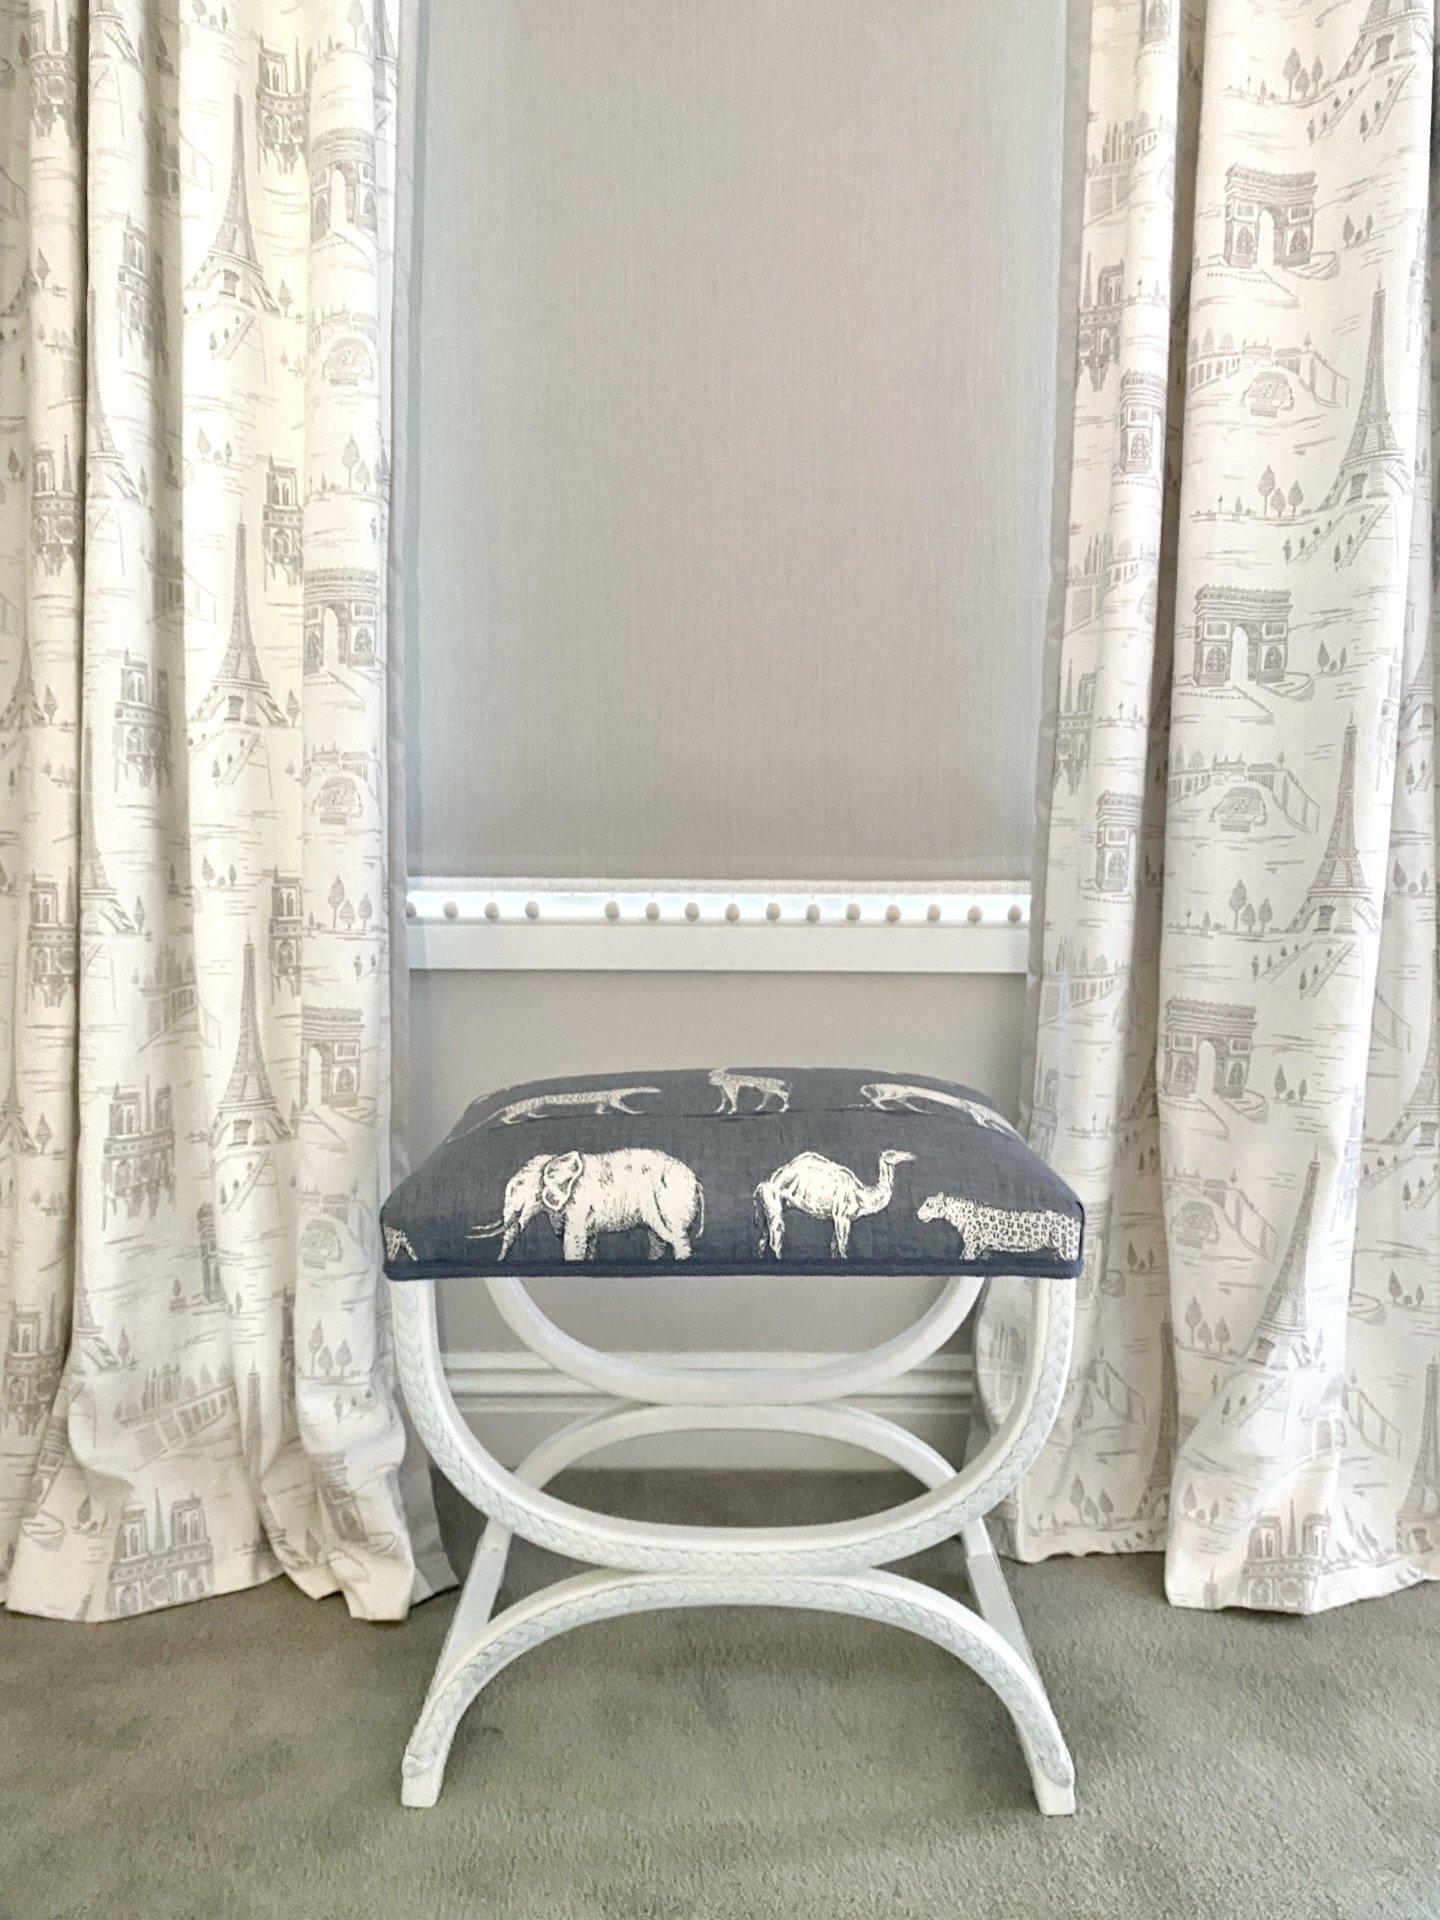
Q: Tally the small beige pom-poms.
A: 15